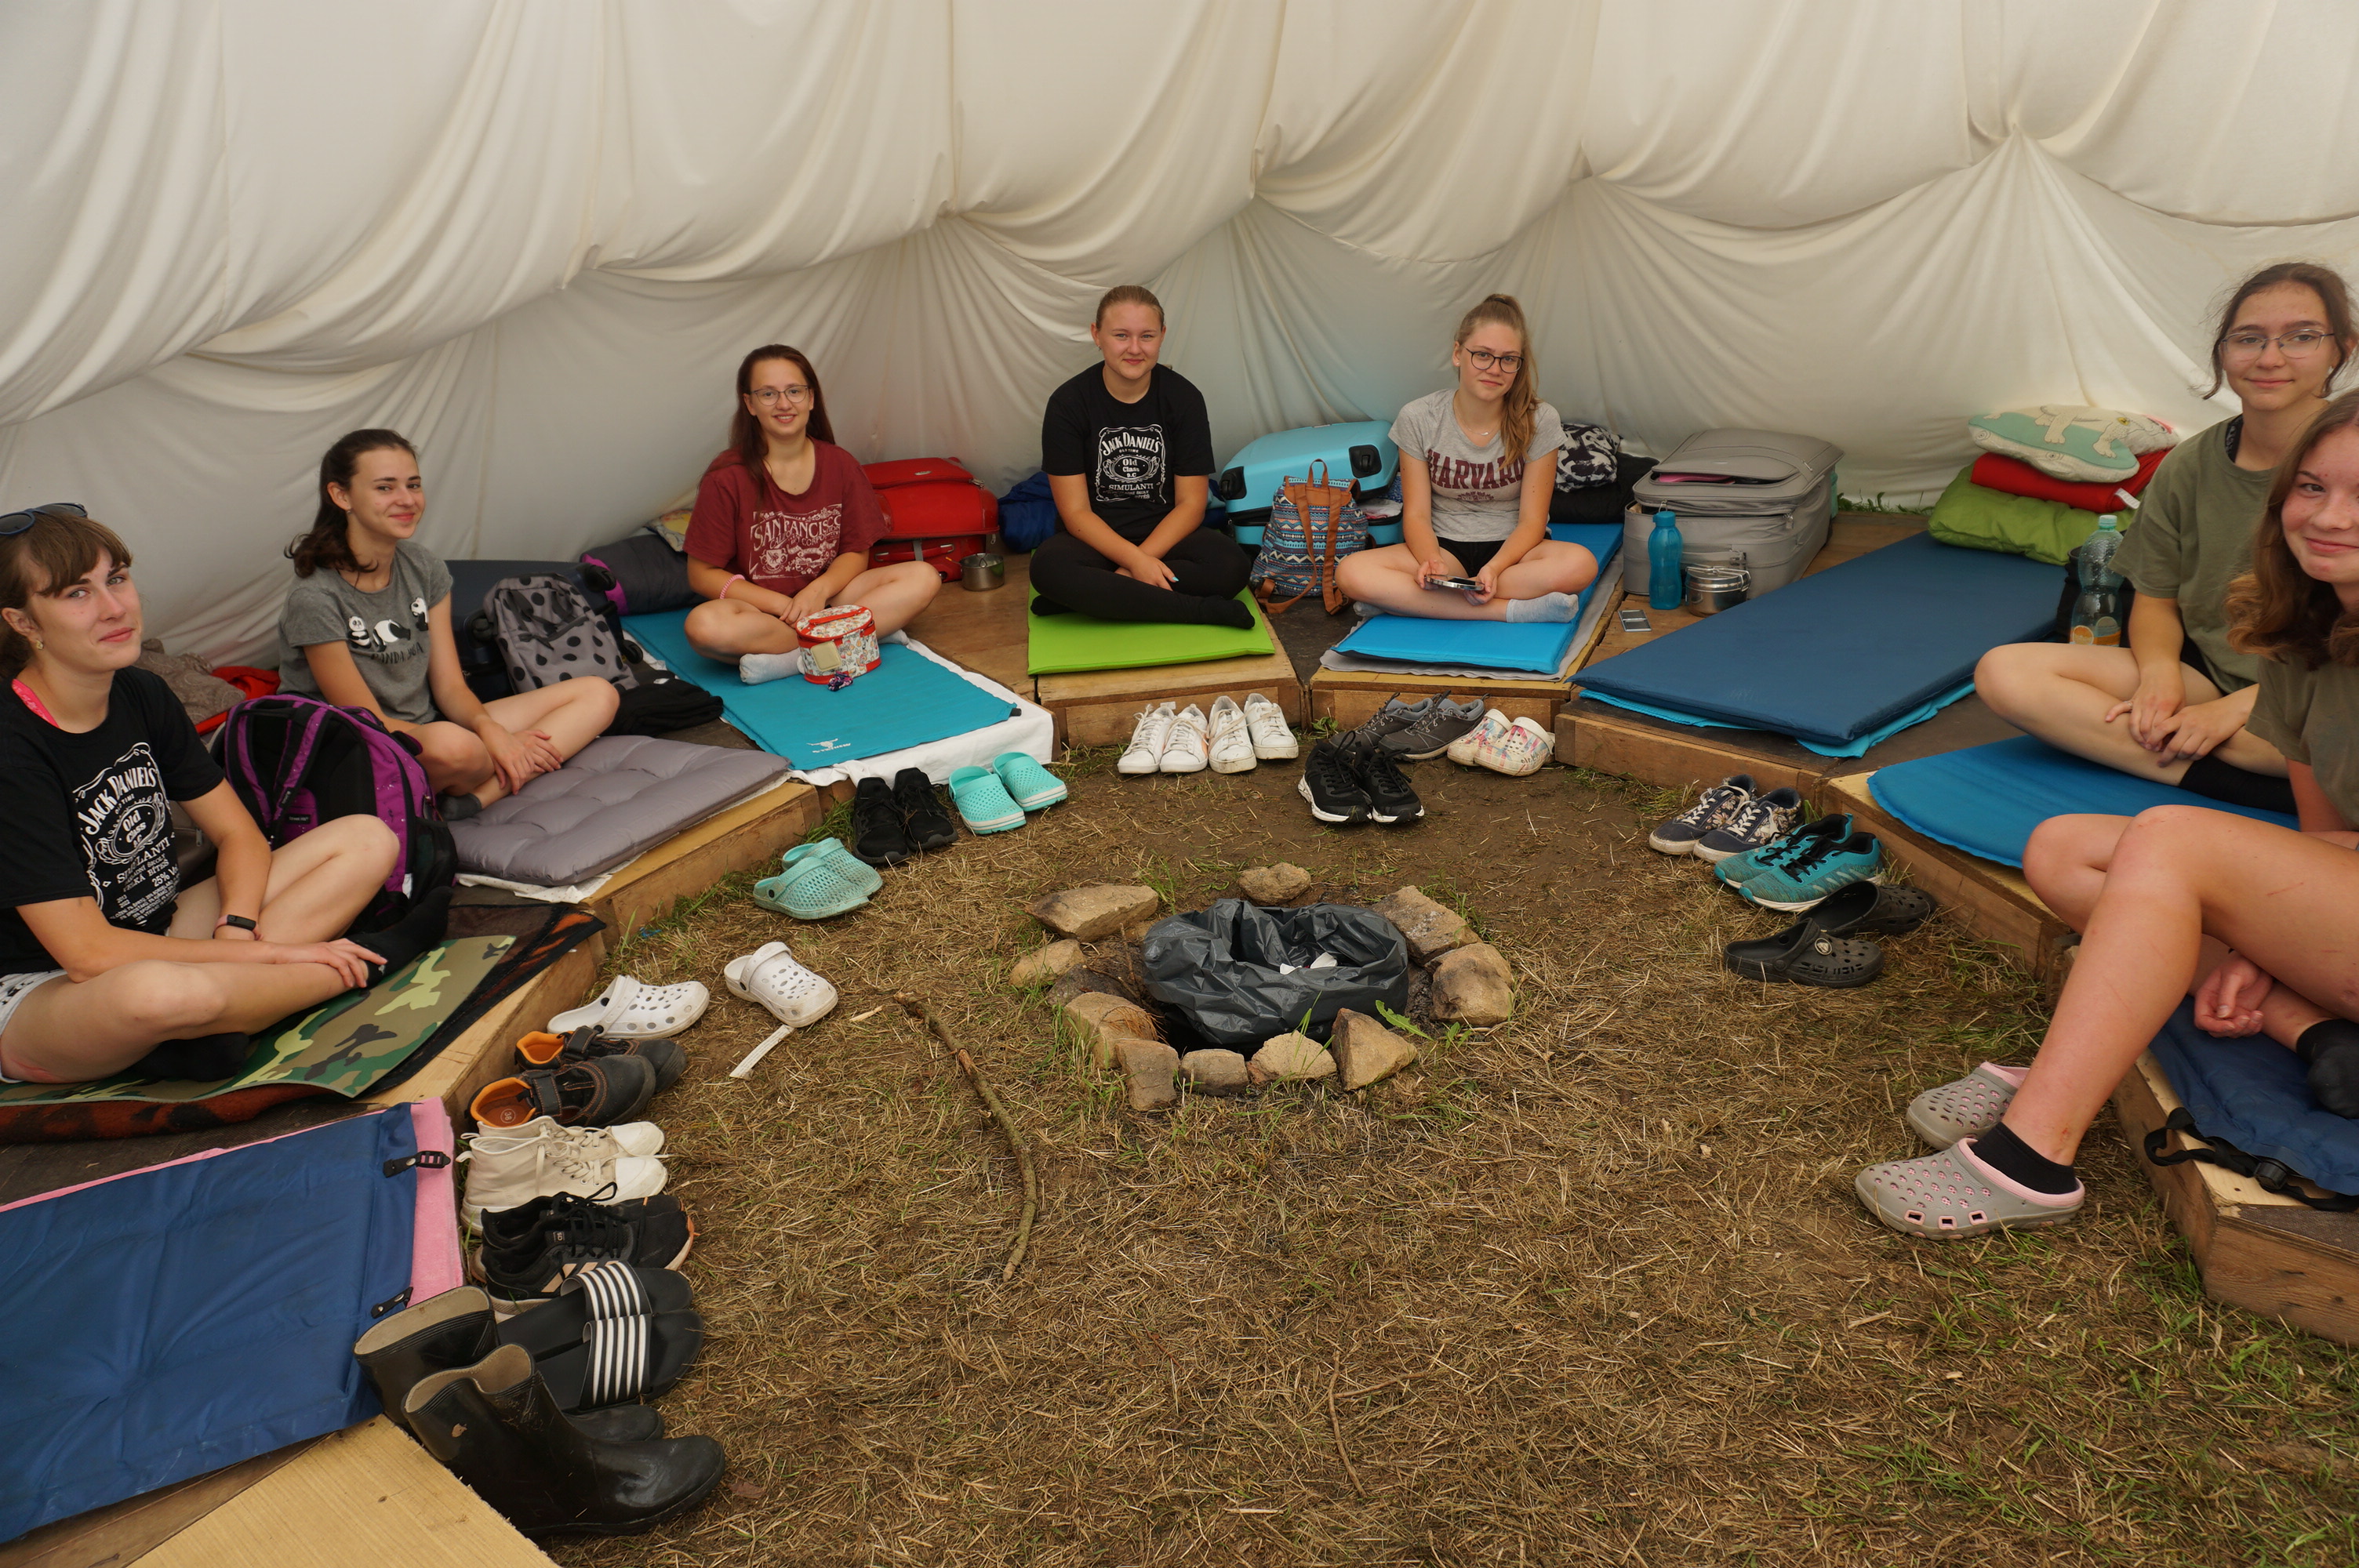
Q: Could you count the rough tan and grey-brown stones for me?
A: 11